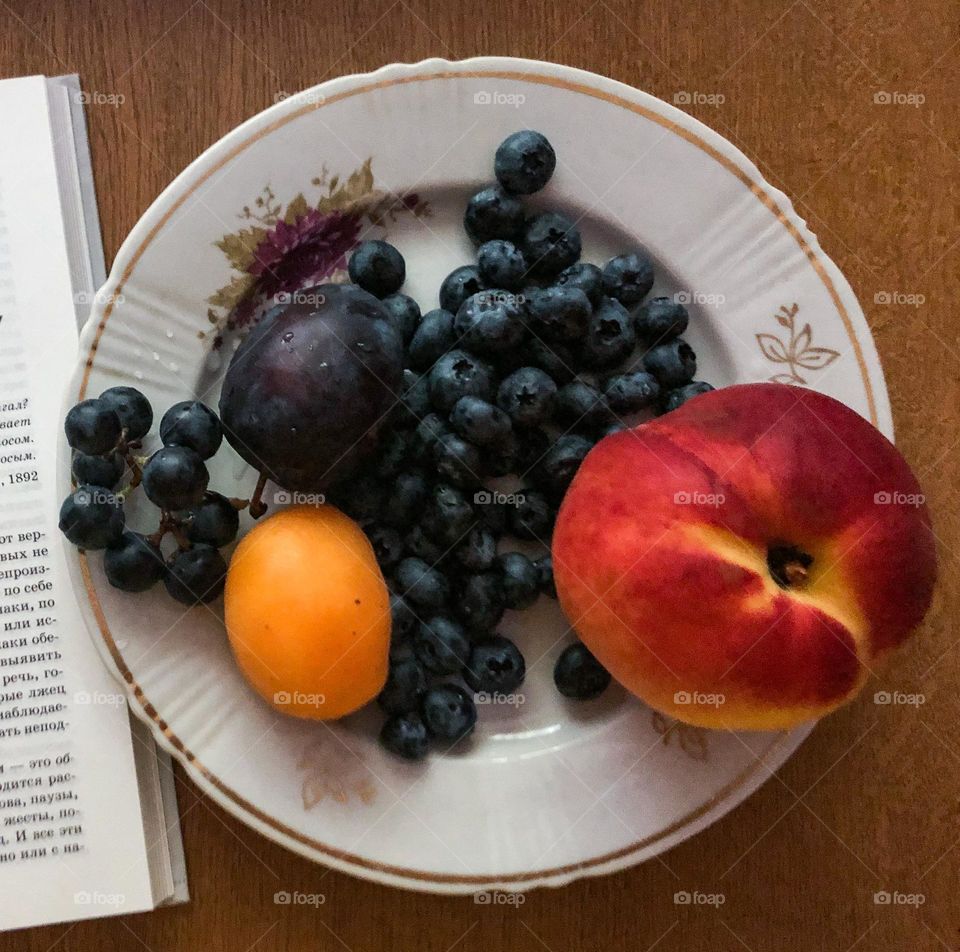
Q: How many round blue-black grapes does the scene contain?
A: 9